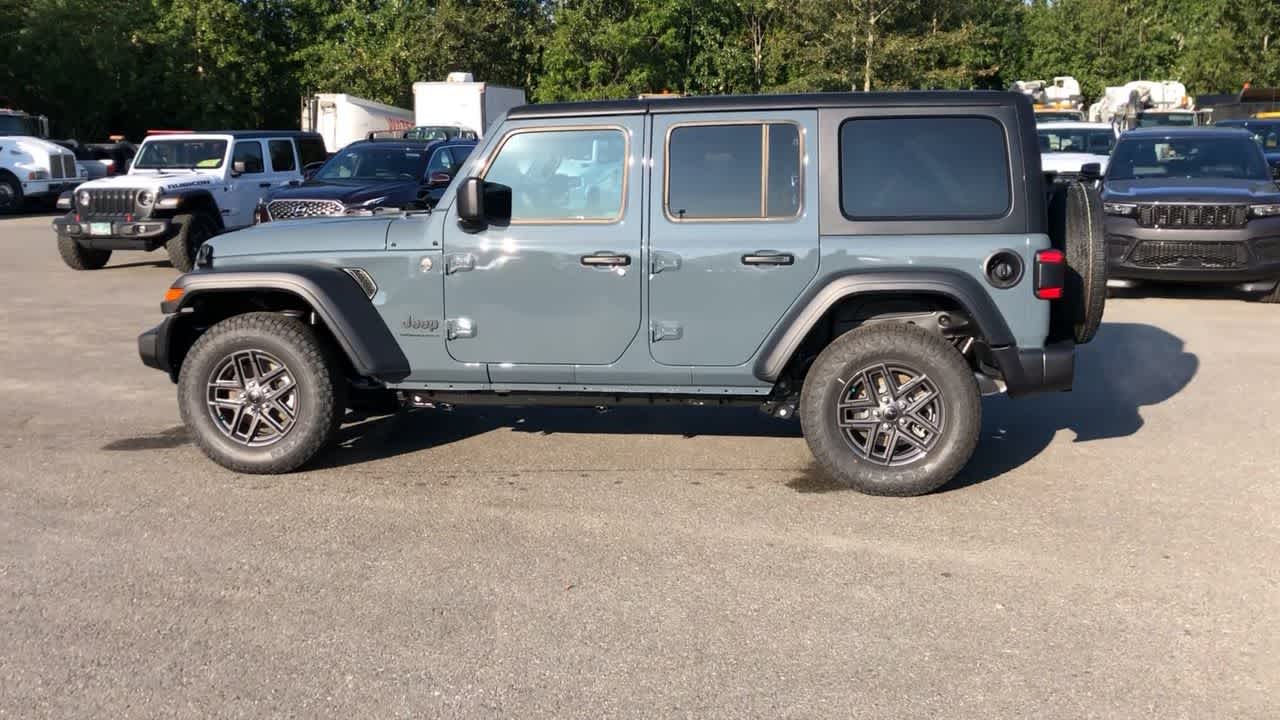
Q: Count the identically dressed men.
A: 0